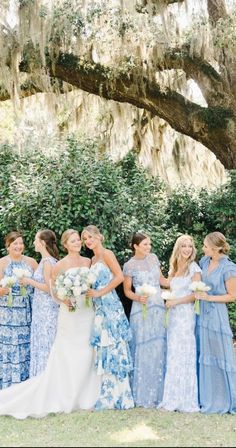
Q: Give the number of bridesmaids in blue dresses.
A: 6